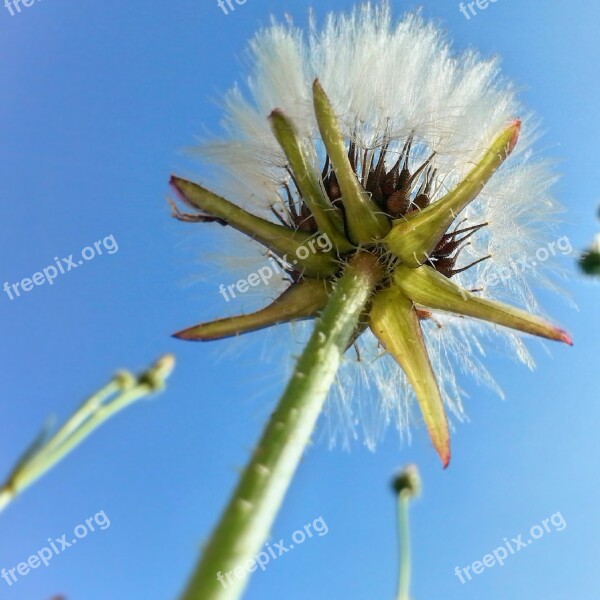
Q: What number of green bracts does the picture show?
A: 7